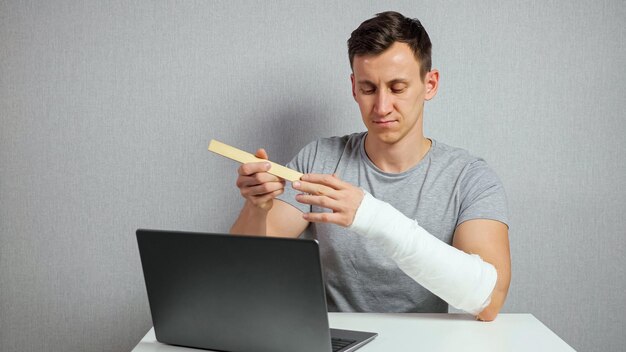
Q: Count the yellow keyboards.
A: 0